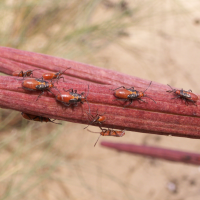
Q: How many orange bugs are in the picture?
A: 9